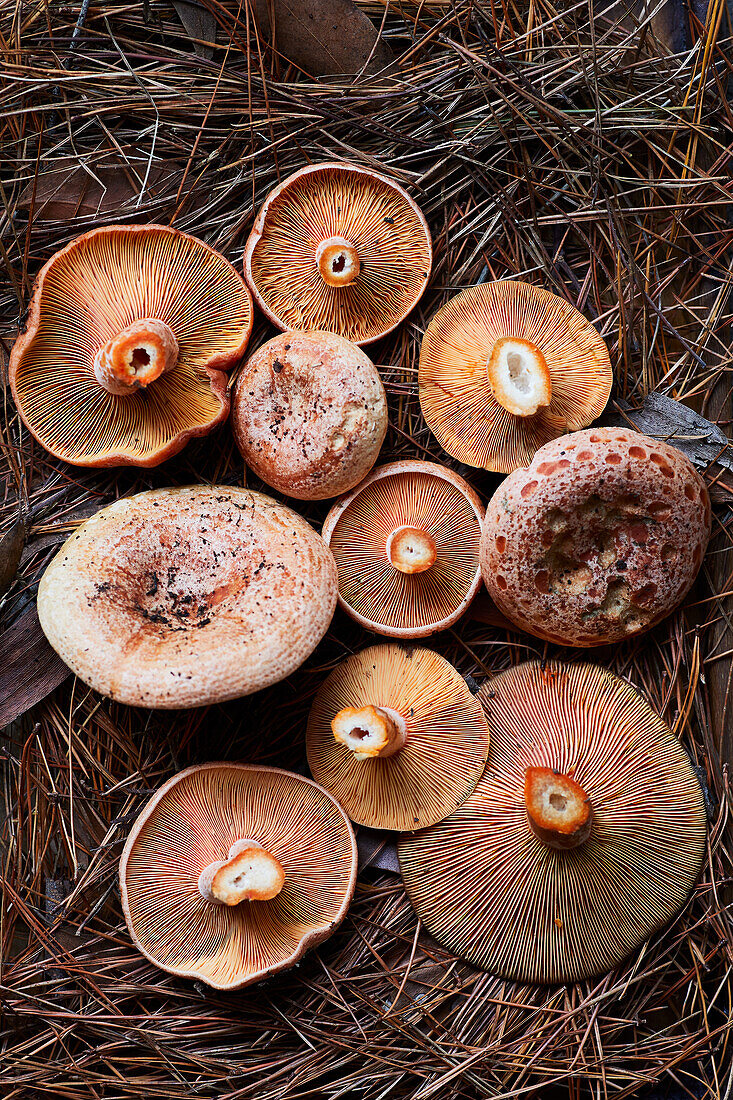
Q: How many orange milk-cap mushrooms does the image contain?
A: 10